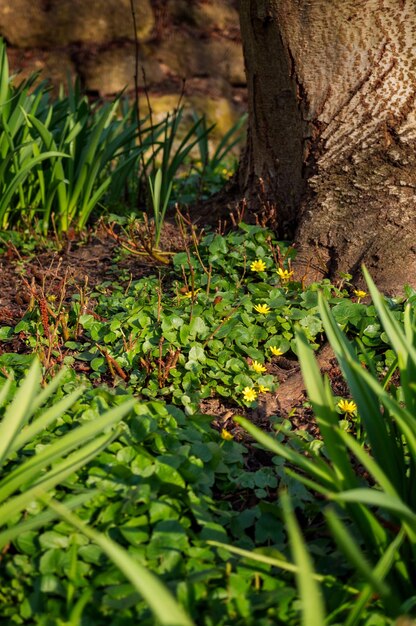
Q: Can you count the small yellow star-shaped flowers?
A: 11